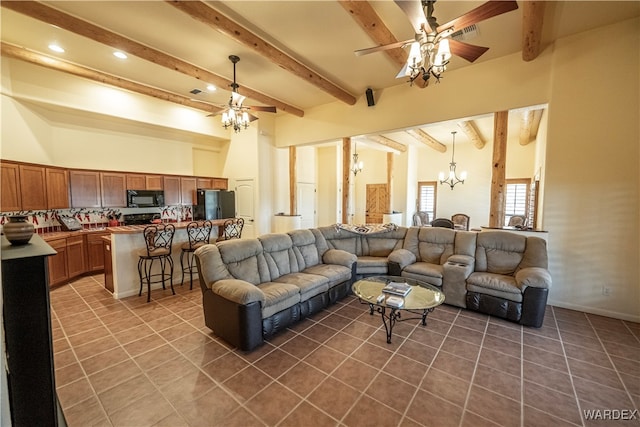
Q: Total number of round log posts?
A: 4